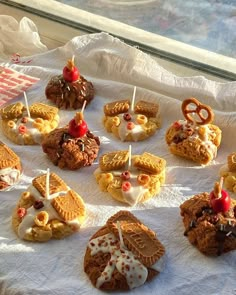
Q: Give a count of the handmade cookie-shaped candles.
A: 11